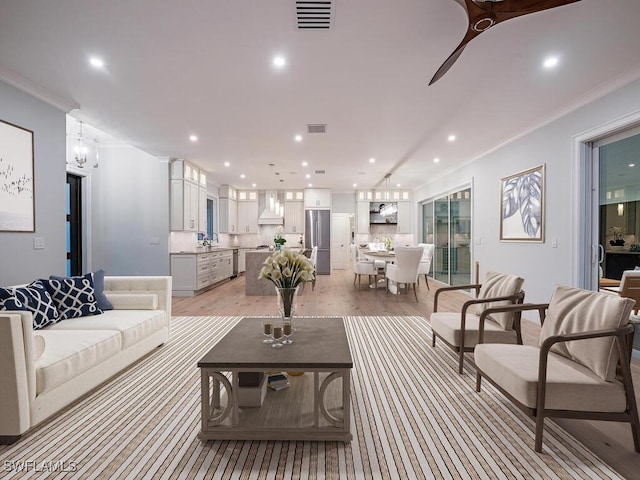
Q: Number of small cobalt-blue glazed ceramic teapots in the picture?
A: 0